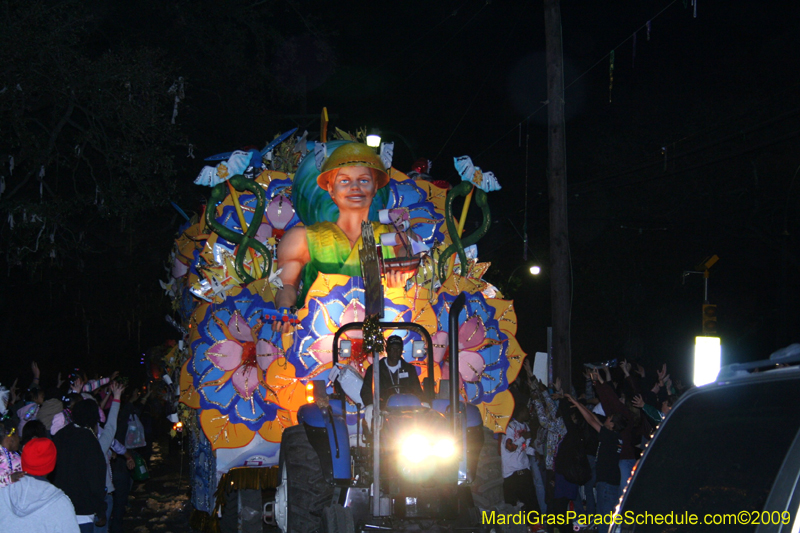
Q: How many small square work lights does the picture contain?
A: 2